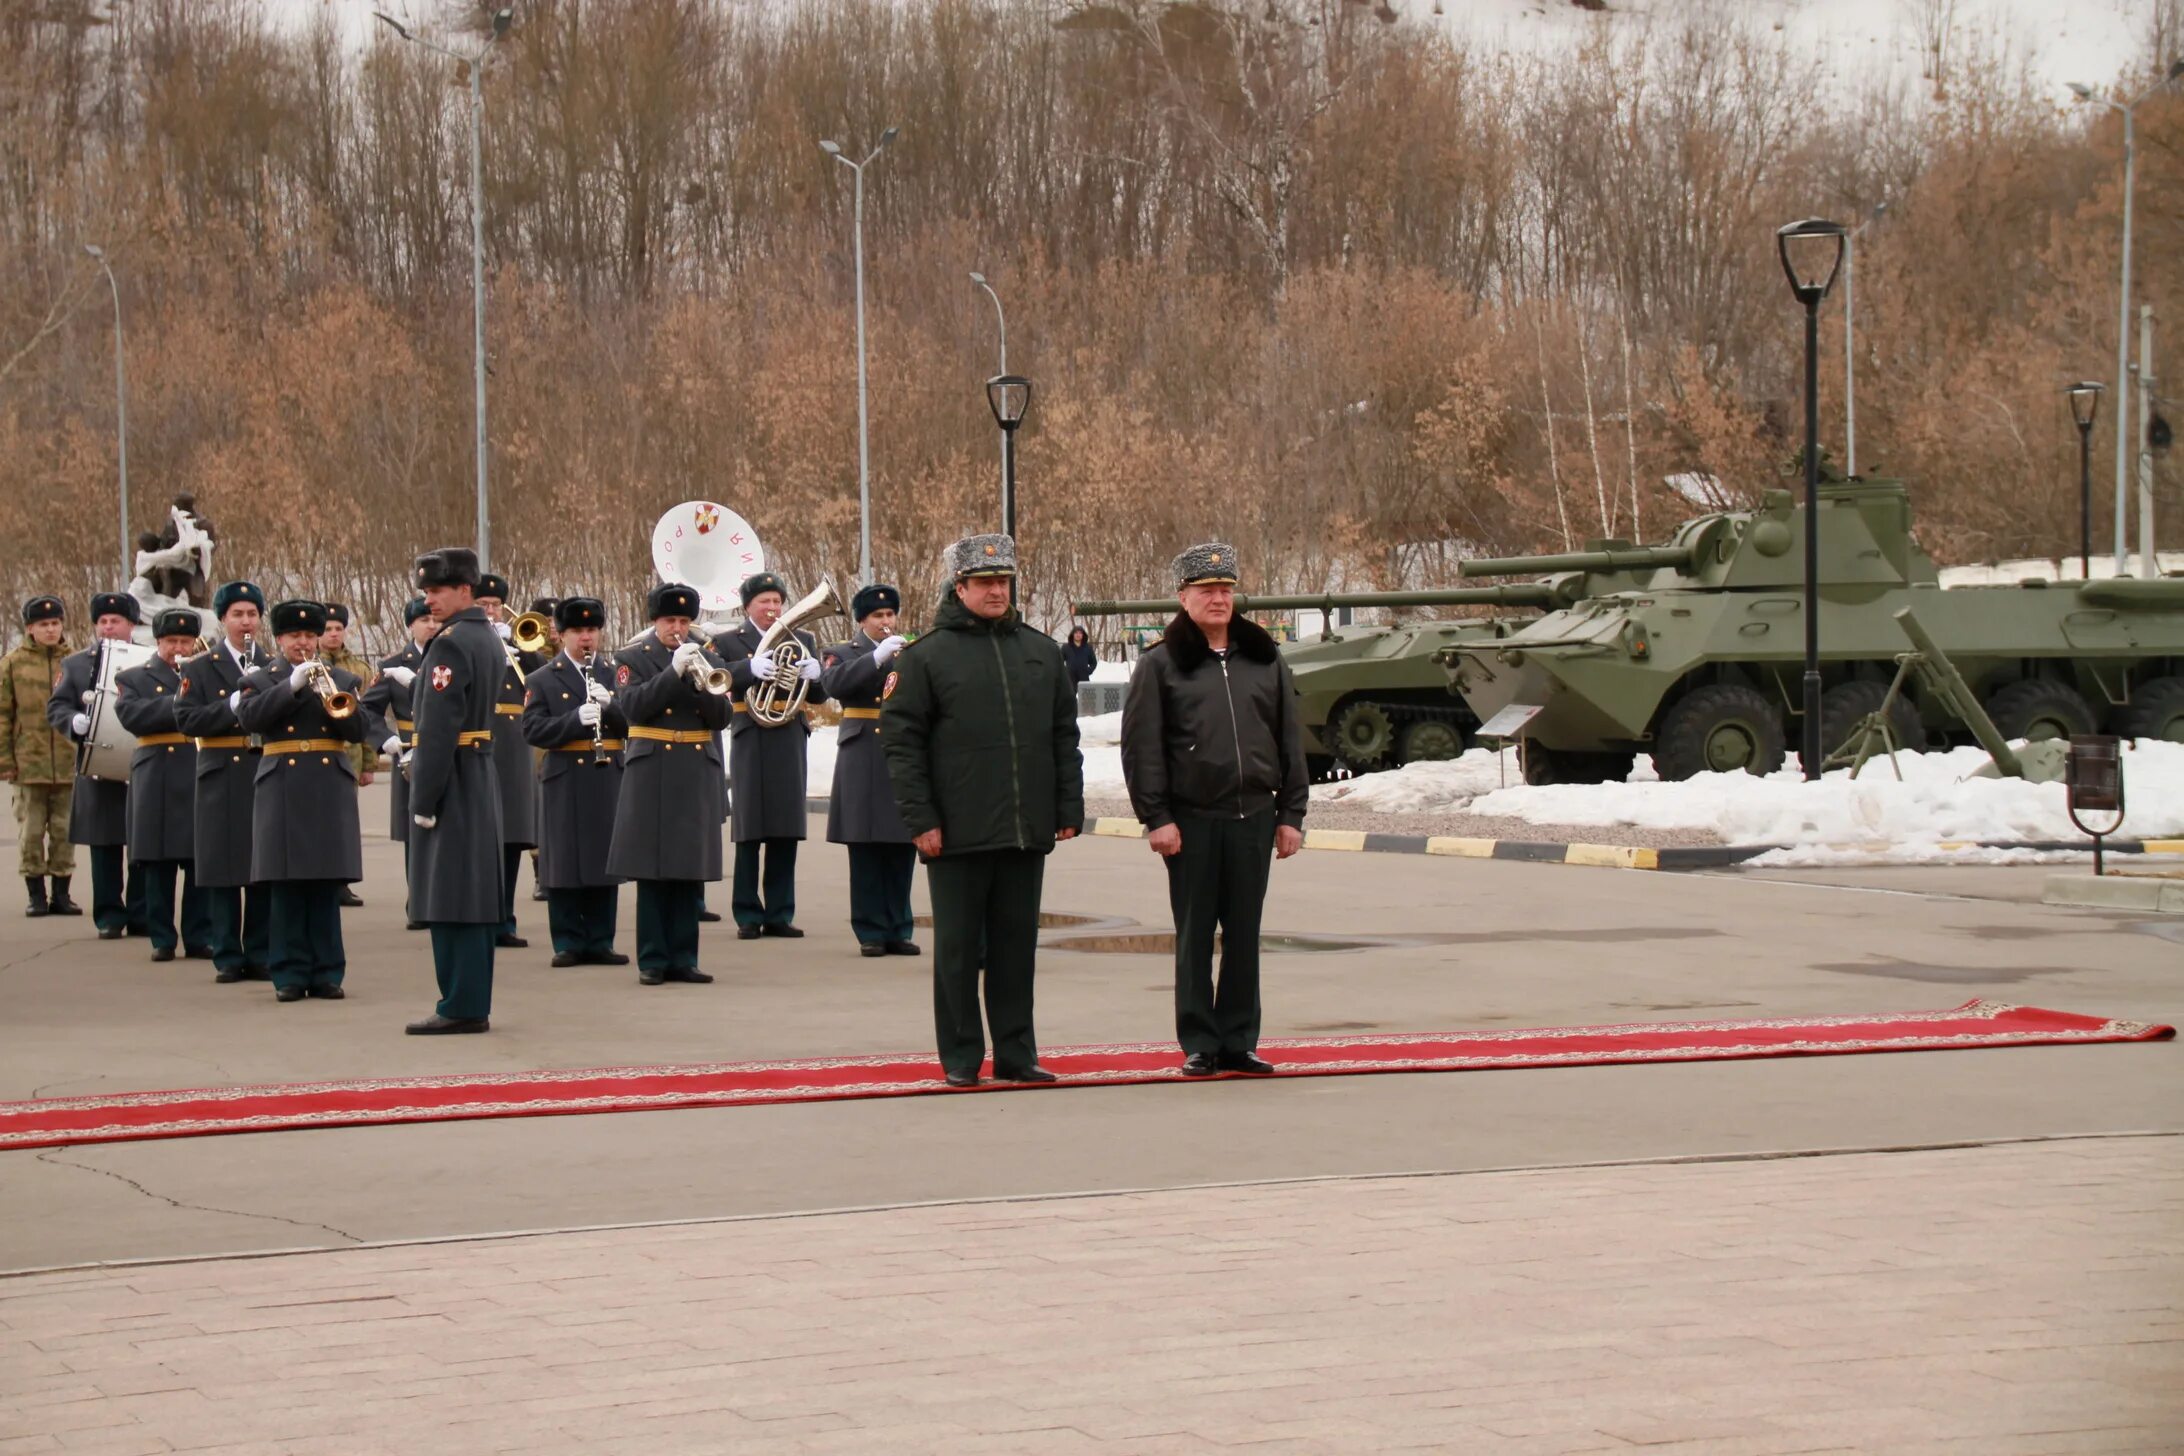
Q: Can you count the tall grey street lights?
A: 6